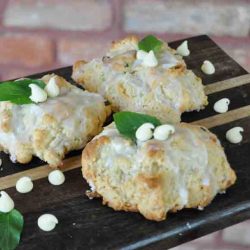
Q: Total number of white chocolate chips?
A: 14